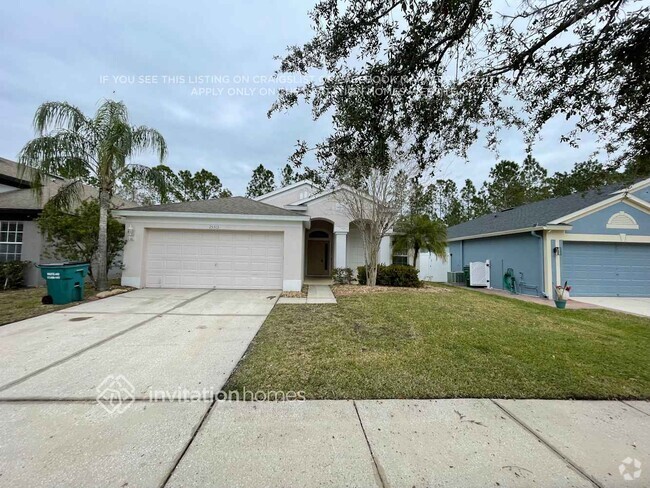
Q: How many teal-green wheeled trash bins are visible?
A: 1